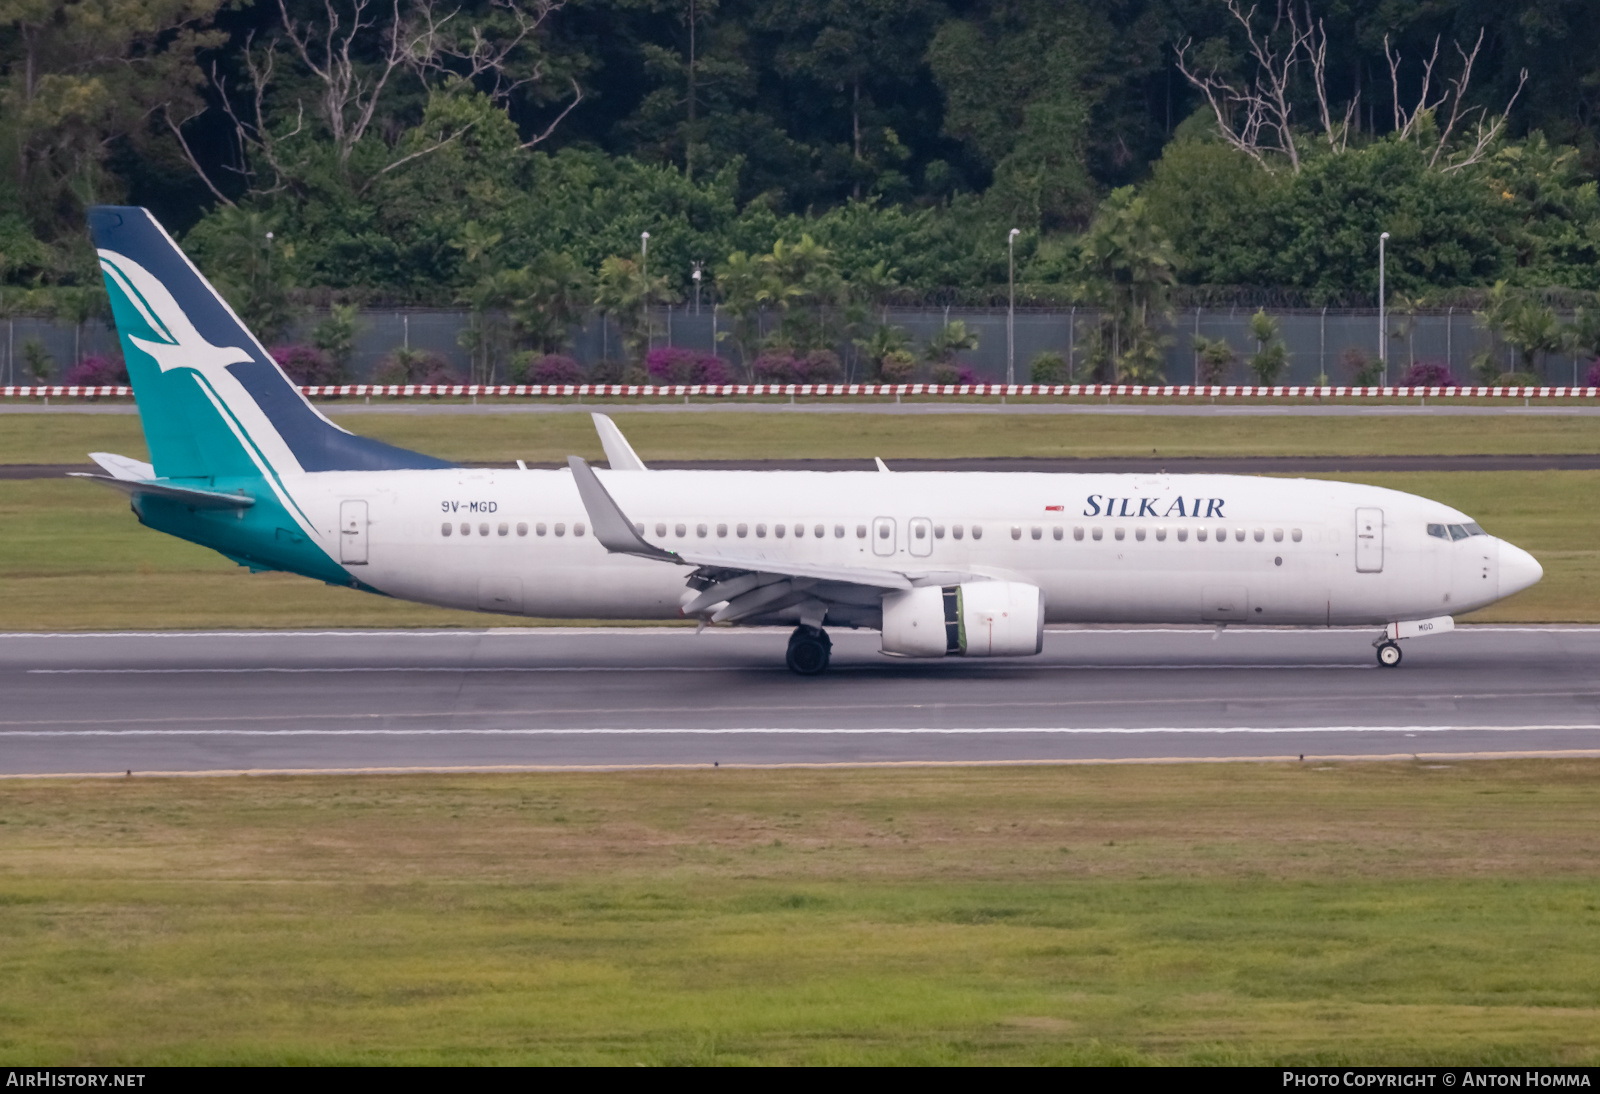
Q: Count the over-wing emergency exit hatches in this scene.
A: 2